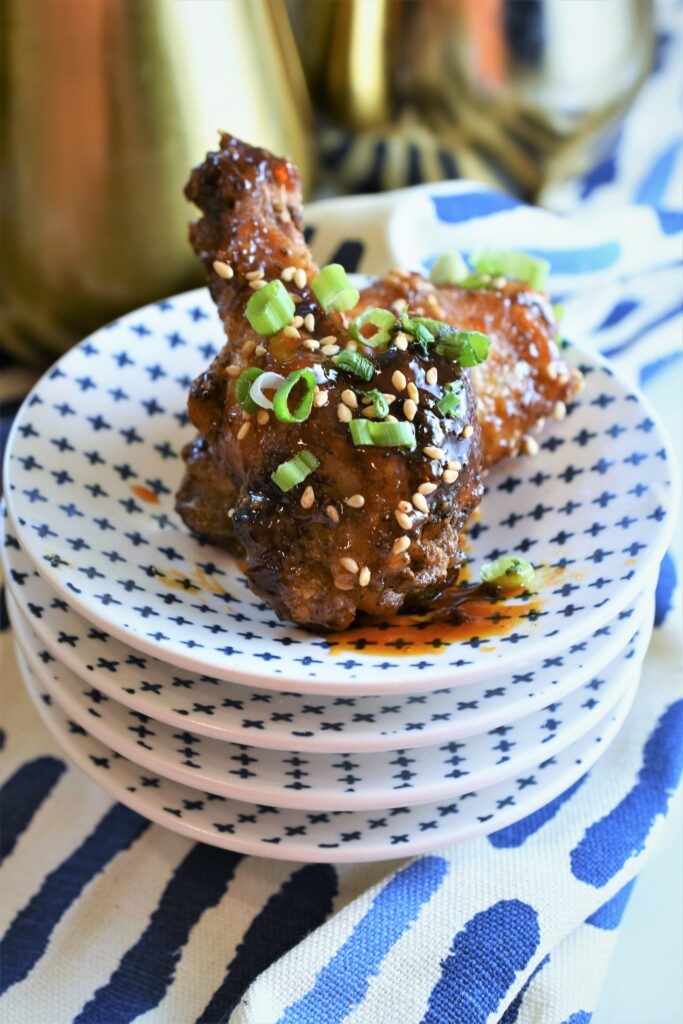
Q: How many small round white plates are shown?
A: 4